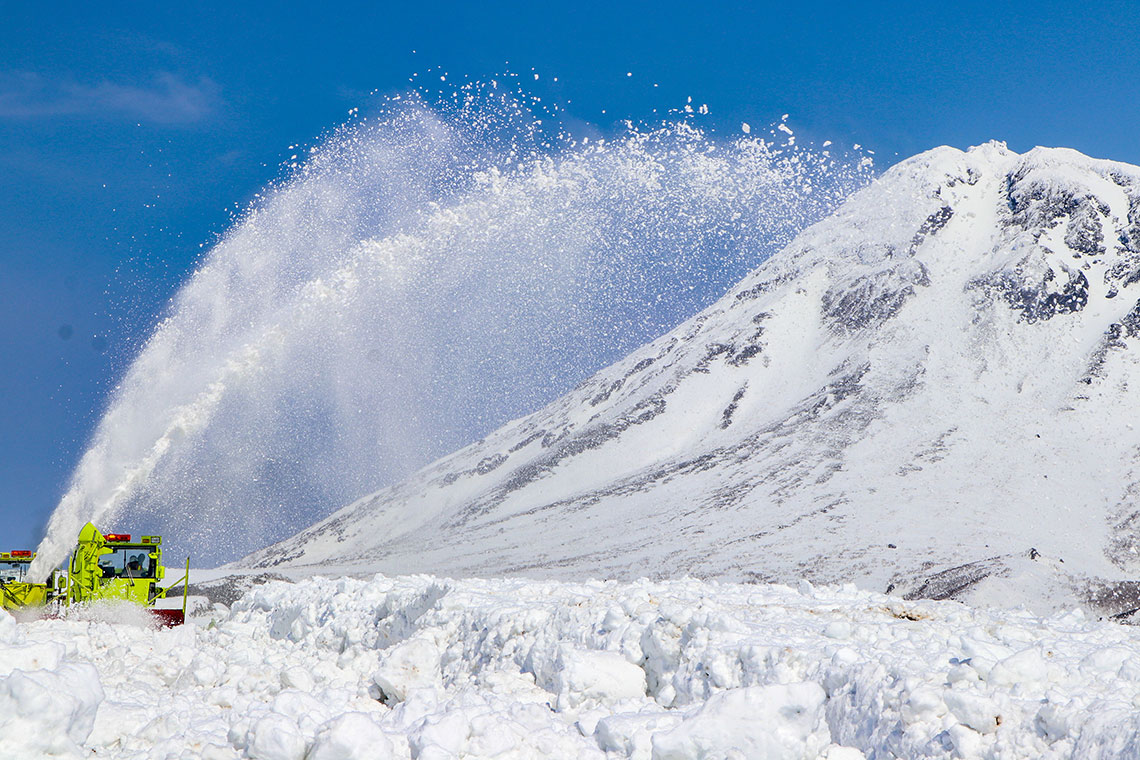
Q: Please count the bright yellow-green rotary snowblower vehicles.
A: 2